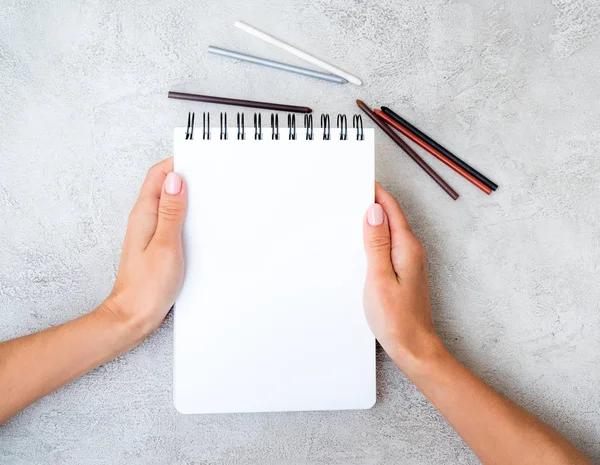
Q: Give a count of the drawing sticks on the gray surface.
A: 6